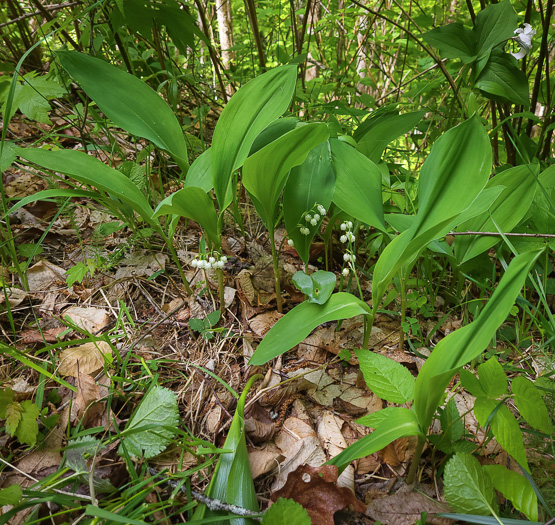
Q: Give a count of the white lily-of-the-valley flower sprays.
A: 3